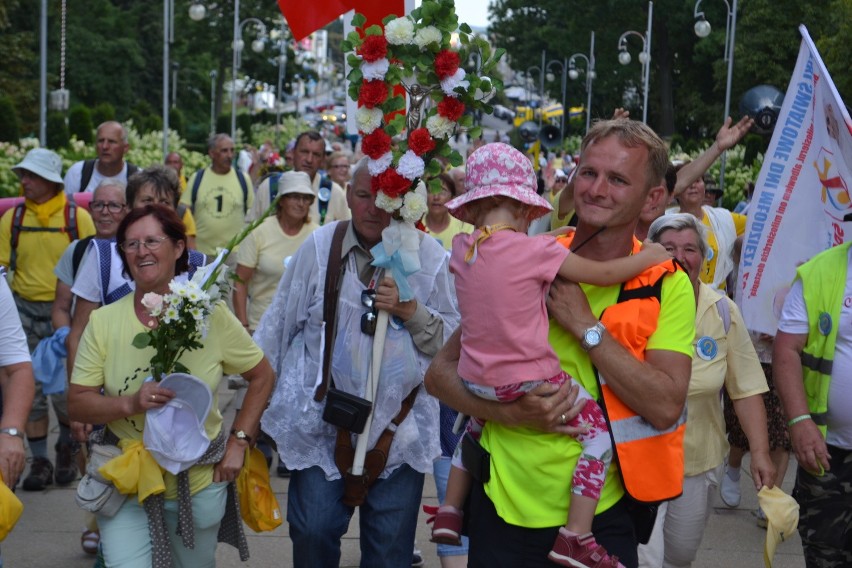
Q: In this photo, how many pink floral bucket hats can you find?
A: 1